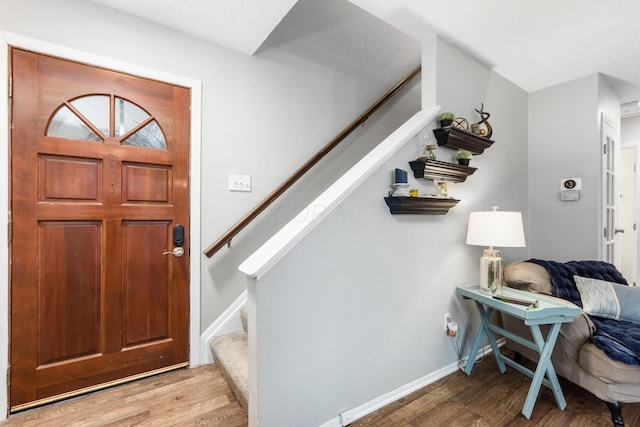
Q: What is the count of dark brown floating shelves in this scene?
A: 3